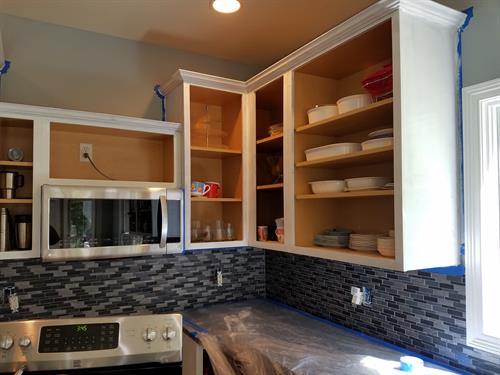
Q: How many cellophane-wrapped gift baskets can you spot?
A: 0